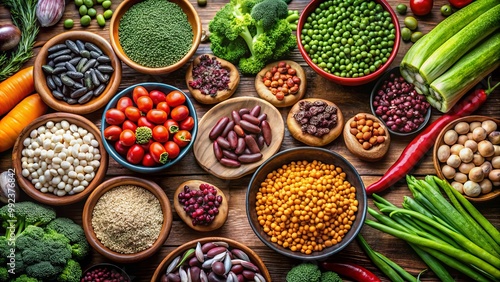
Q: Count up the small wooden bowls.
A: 5